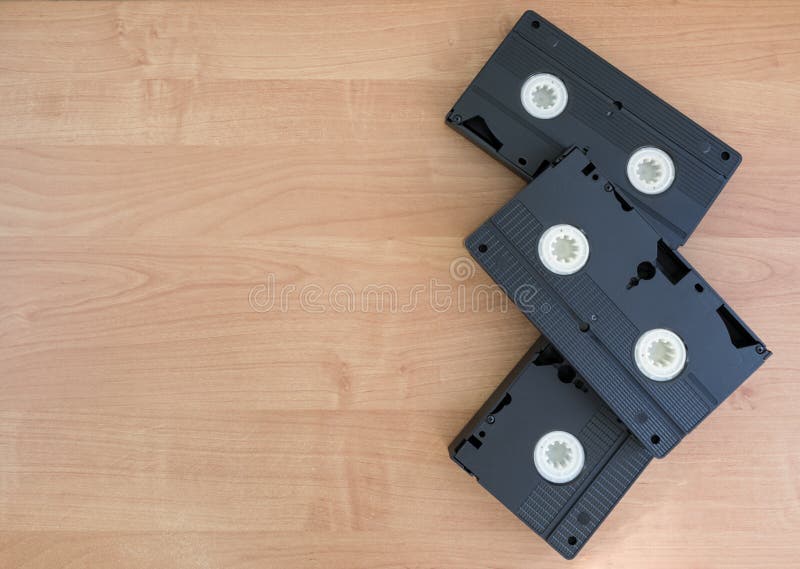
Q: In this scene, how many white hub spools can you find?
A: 5